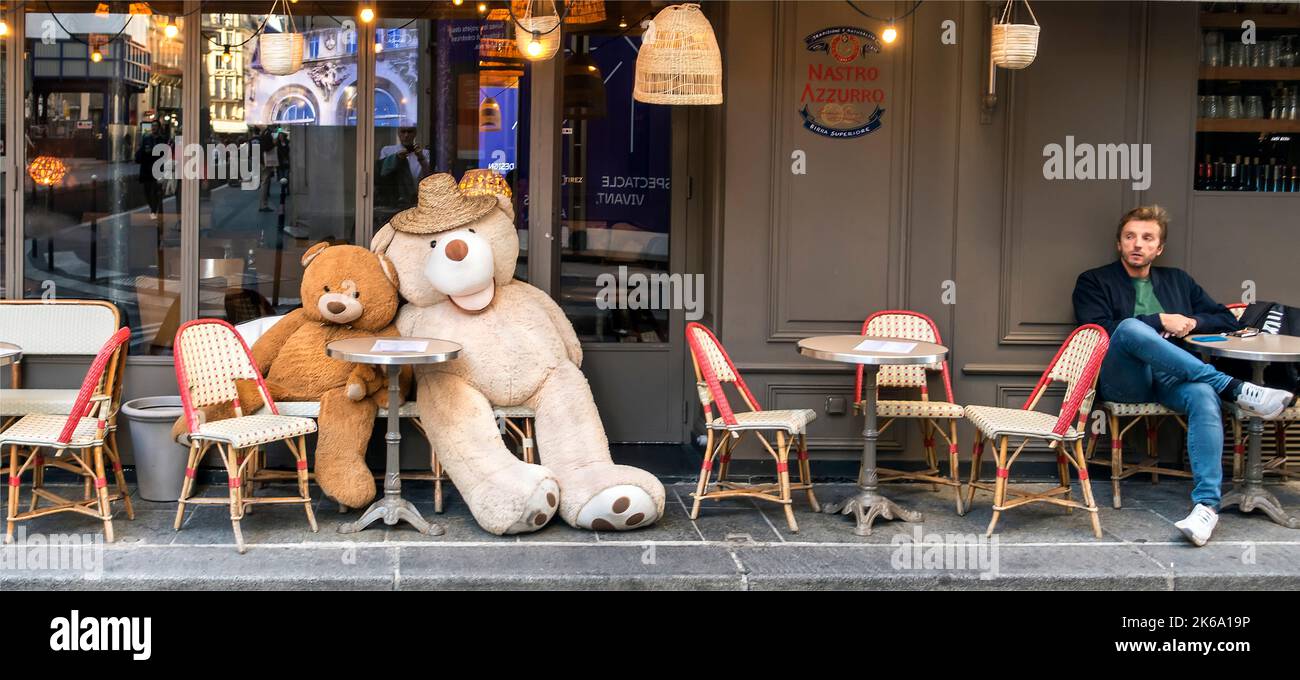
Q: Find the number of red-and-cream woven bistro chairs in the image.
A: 7